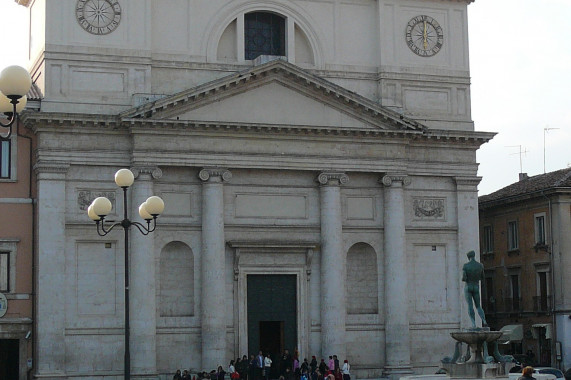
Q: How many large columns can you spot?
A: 4